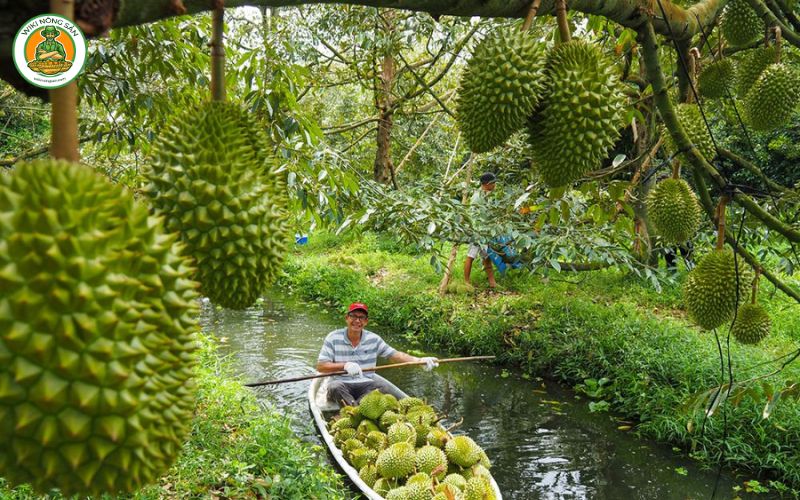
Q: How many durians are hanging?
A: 12